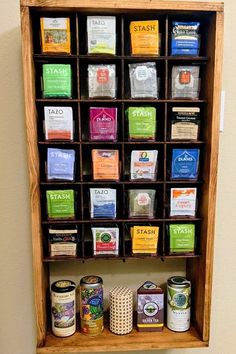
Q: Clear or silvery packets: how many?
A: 4